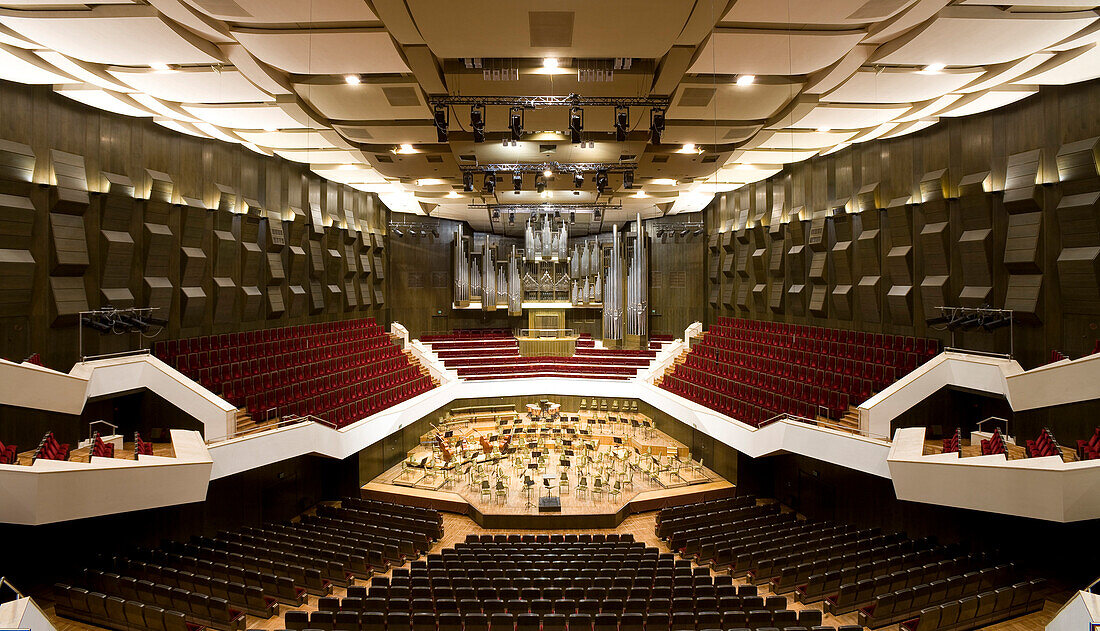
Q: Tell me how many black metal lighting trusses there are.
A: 3